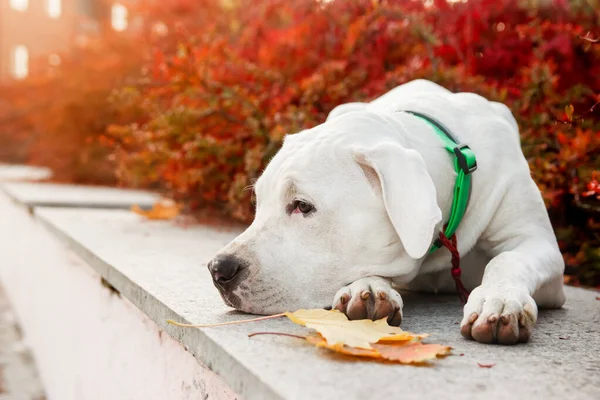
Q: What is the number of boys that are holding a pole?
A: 0